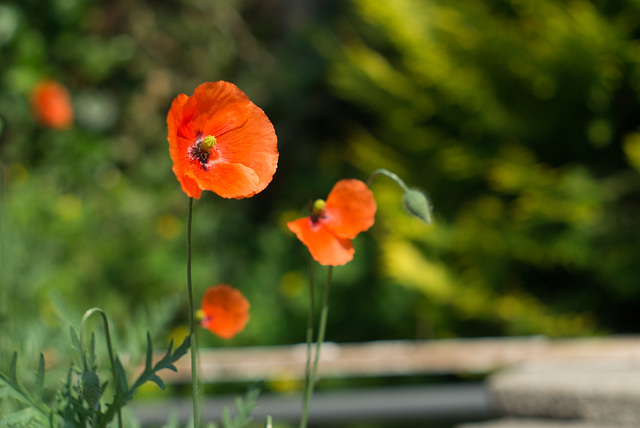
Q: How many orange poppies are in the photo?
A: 4